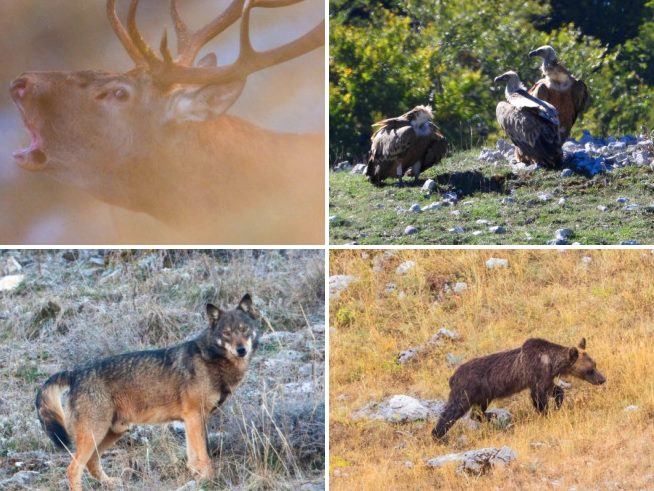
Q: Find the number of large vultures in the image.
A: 3